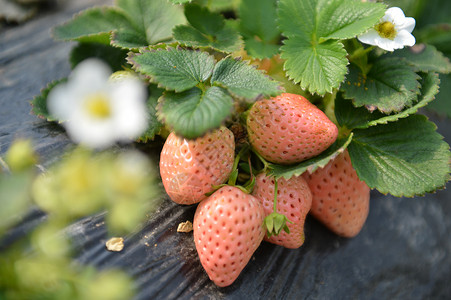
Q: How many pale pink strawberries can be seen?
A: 5